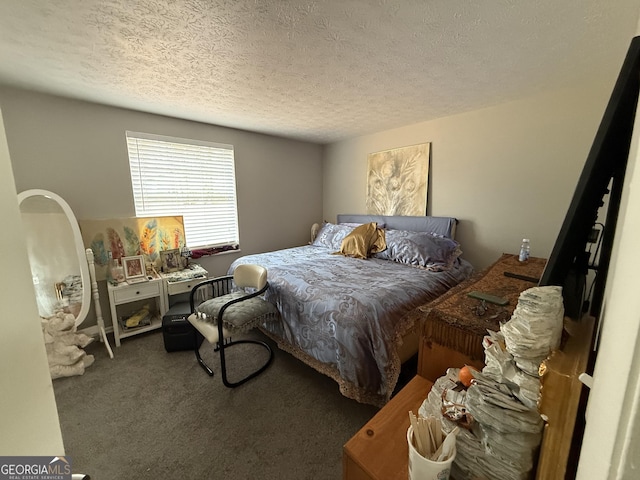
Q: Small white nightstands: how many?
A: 2